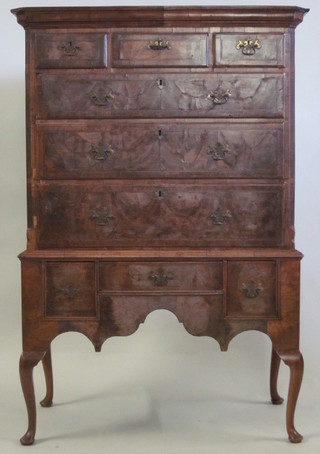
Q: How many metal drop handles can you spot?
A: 12